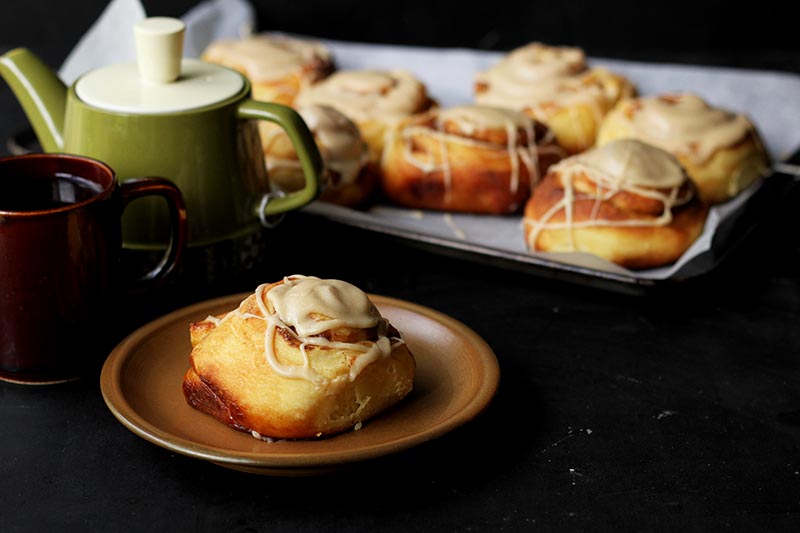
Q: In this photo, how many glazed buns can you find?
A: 8